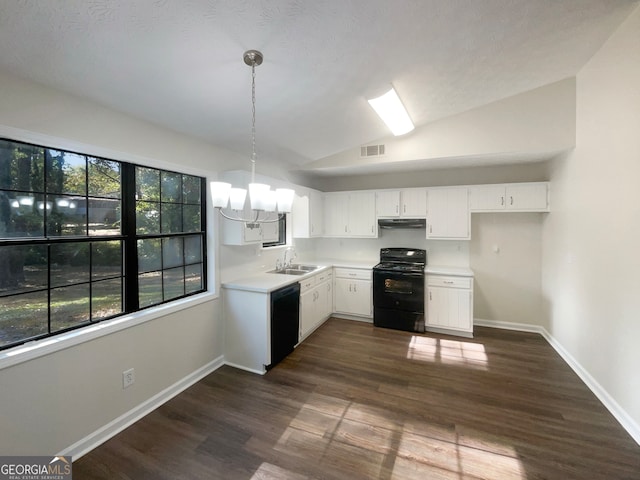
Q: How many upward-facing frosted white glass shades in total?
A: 5